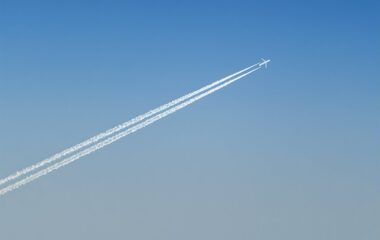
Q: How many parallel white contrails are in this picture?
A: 2